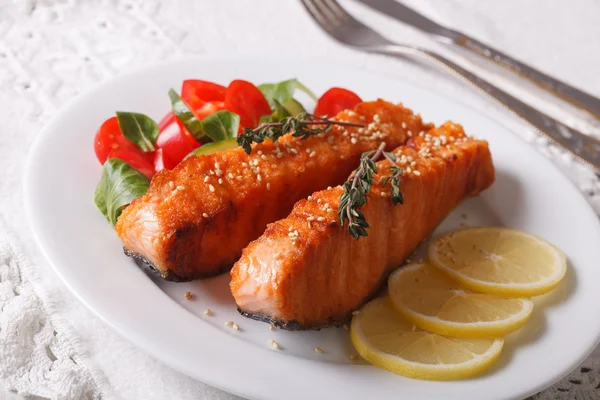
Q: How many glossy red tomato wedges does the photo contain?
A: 5